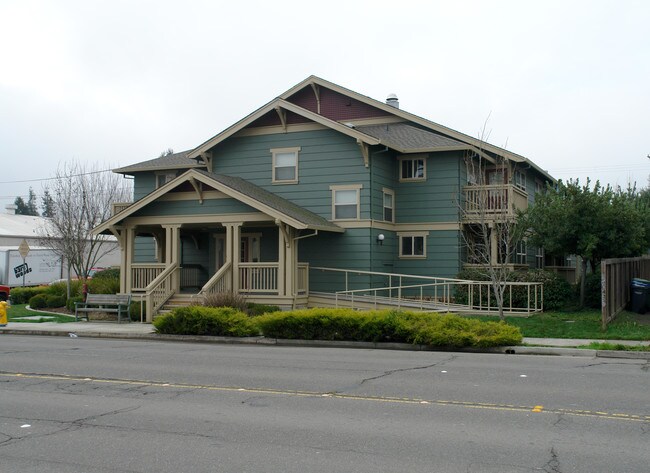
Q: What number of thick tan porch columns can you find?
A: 4